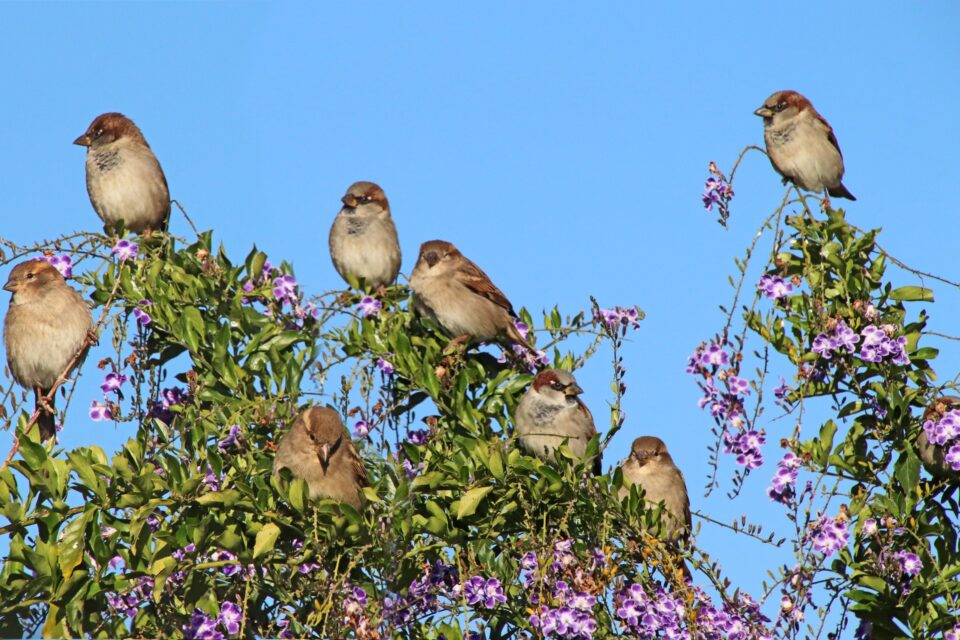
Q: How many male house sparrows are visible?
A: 4